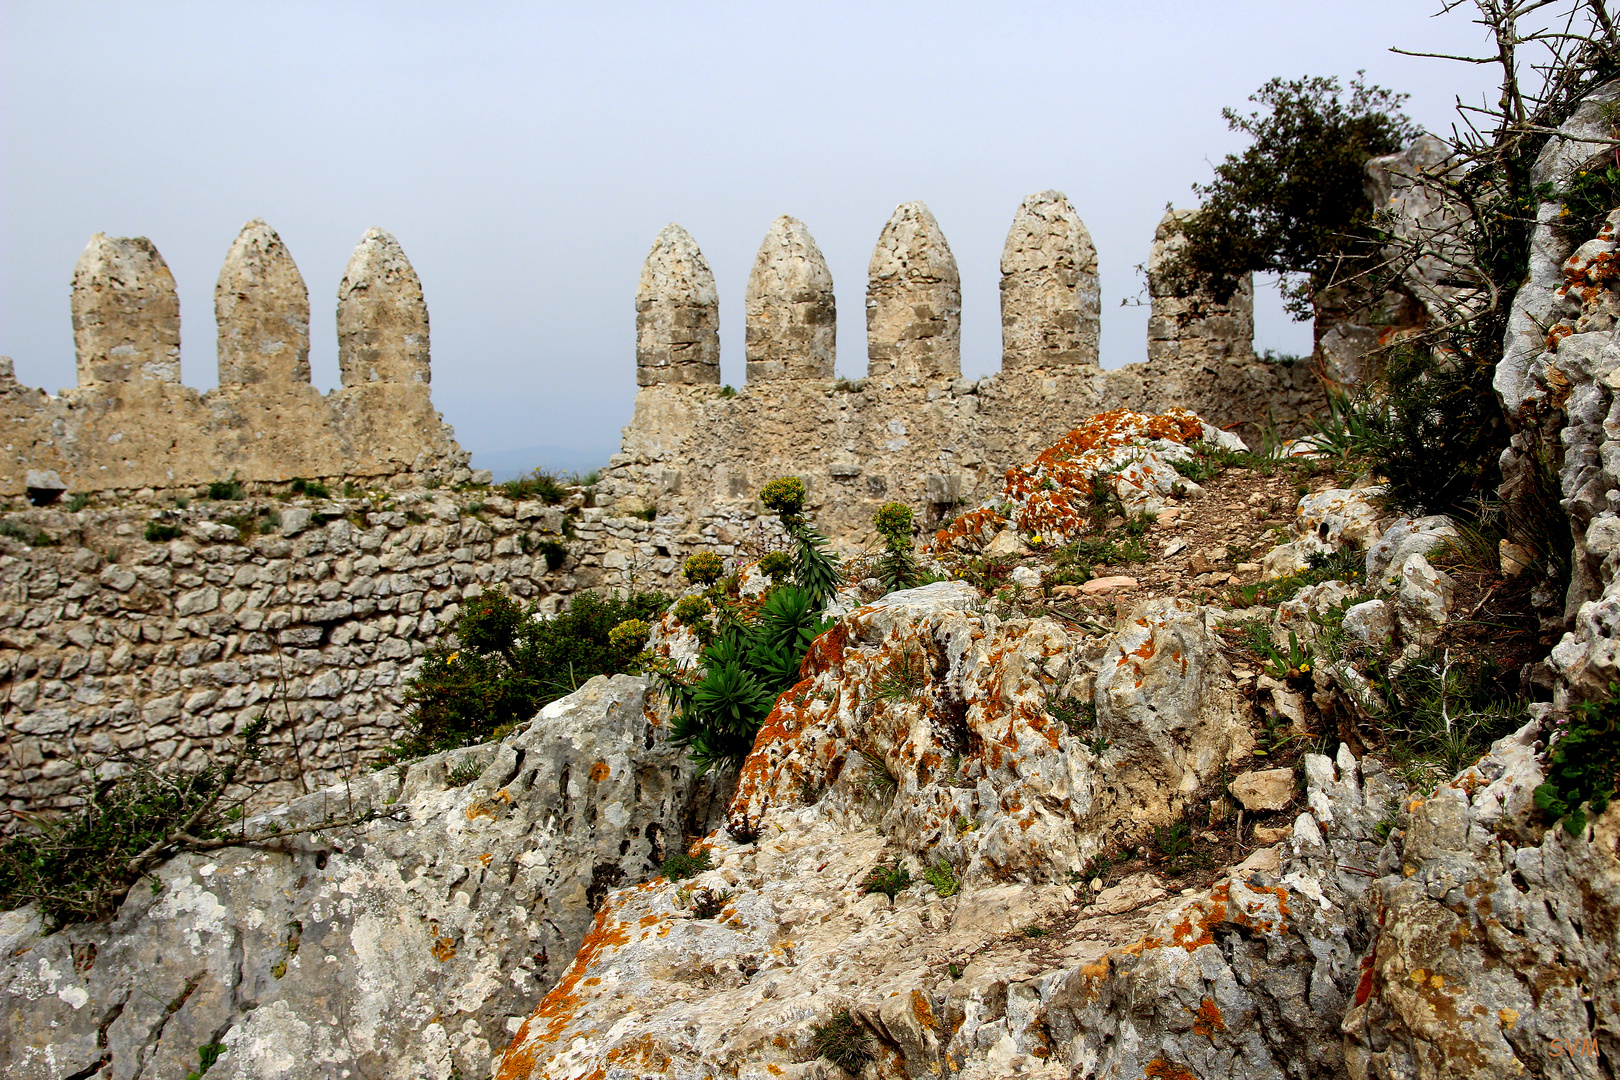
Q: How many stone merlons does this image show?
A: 8